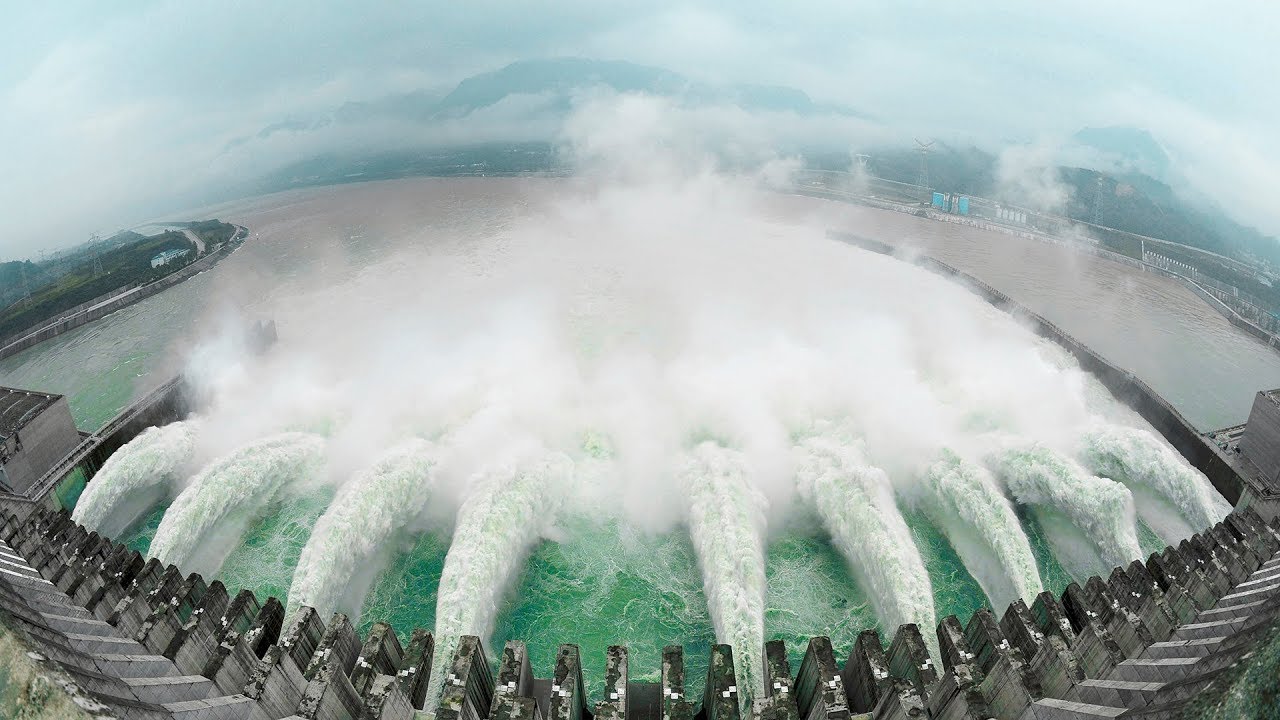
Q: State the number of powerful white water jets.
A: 9